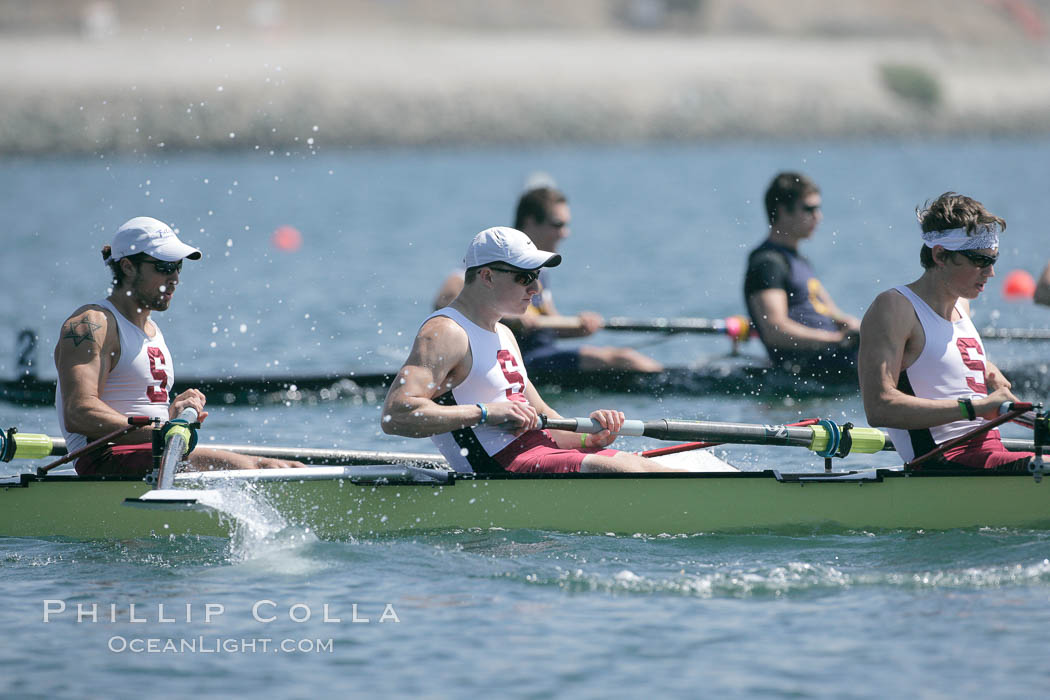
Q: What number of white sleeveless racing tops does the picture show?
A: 3